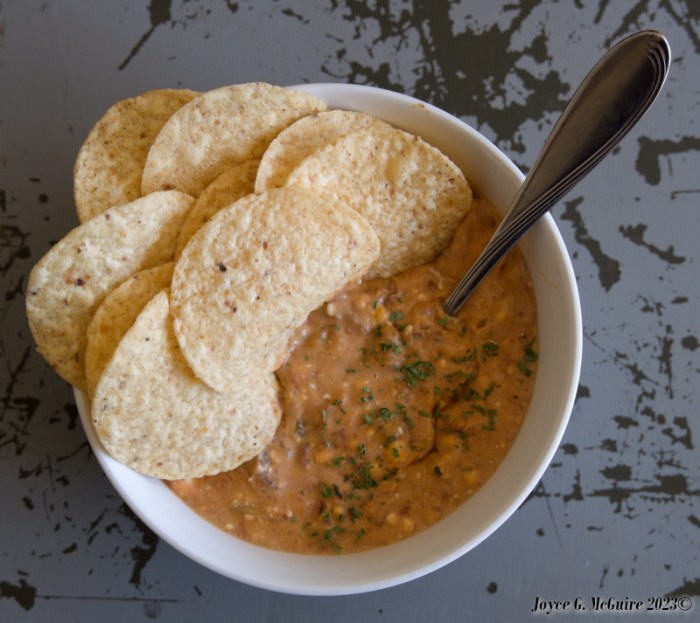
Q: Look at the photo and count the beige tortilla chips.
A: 9